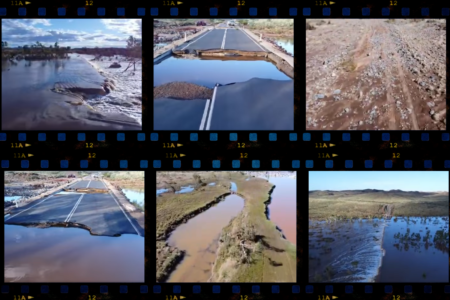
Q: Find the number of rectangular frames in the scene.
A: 6